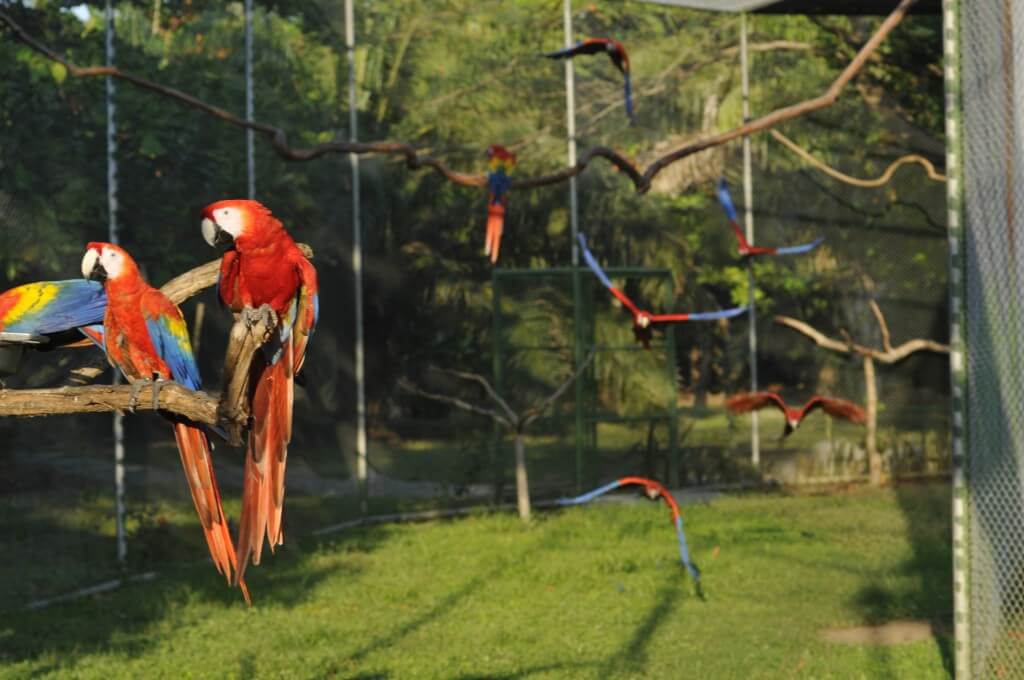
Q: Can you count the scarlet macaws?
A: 9